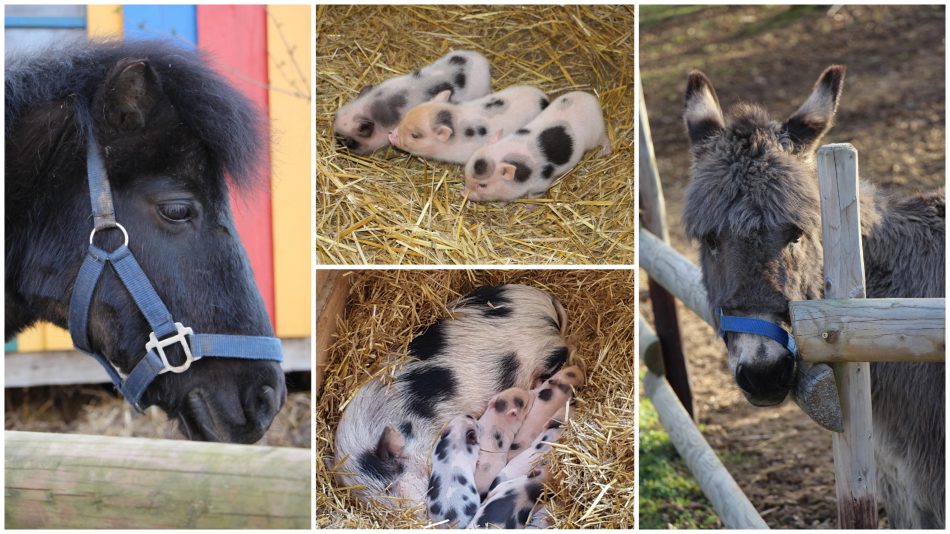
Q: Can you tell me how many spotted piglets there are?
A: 8